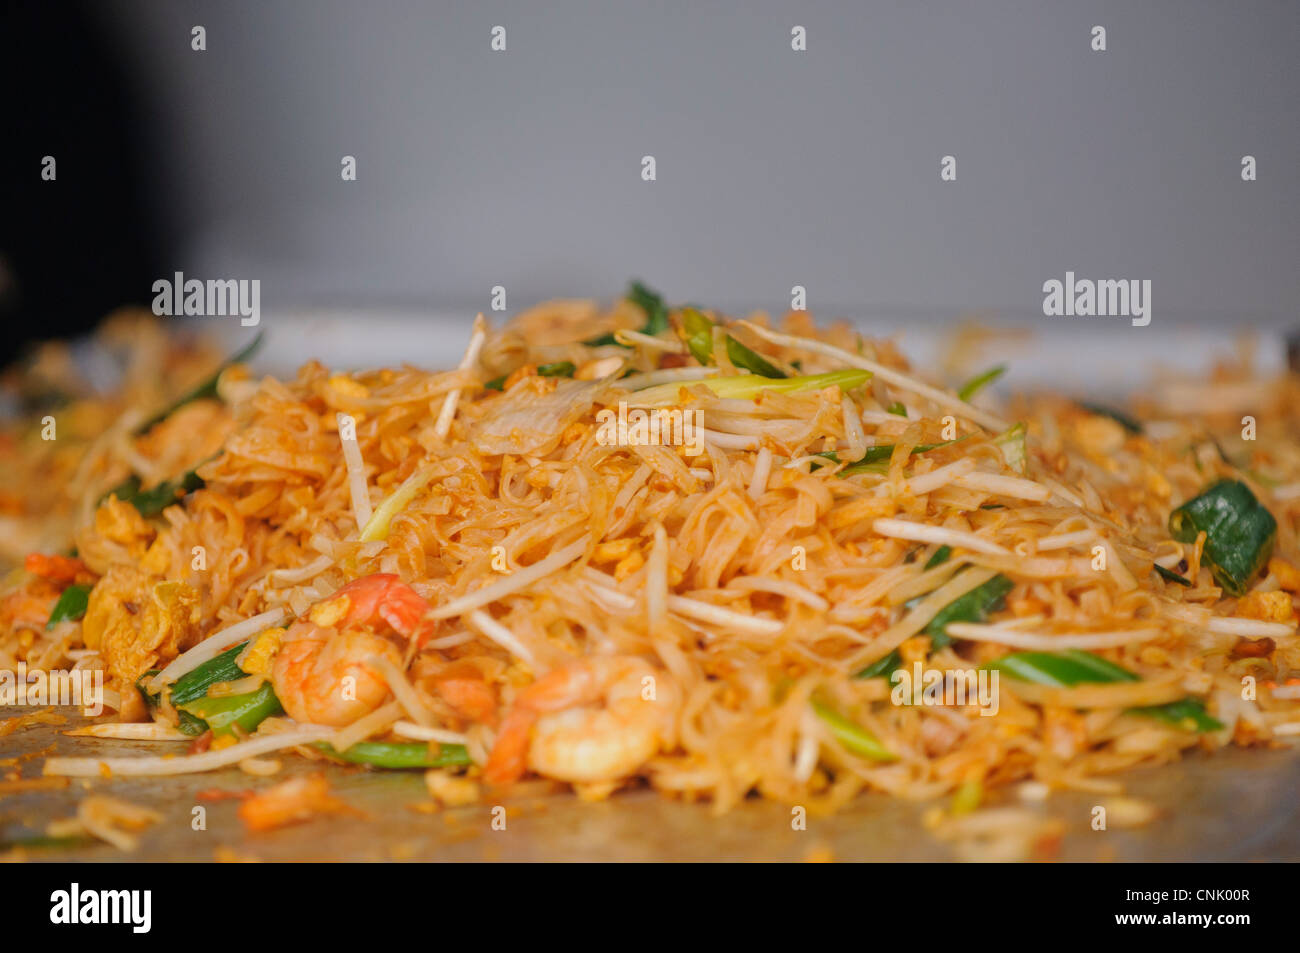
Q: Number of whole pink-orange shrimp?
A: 2